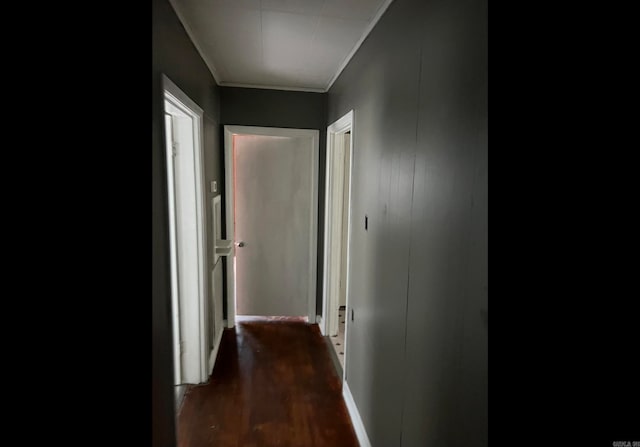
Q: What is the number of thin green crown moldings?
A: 0